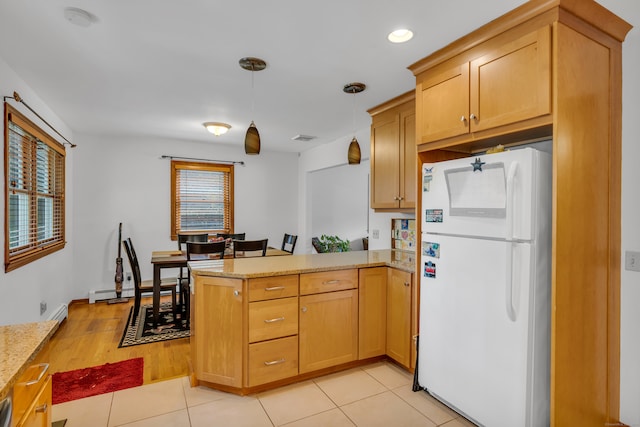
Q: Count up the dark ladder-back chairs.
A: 6